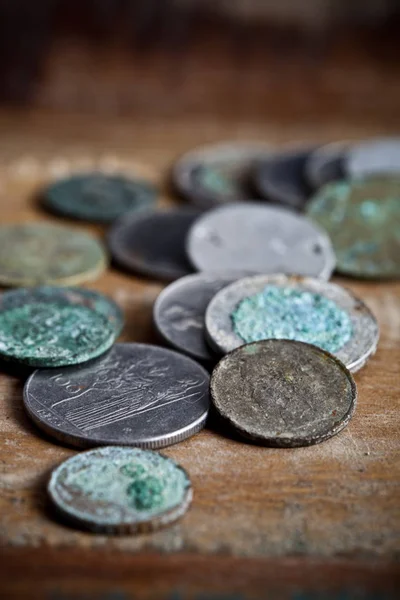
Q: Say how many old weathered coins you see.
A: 15